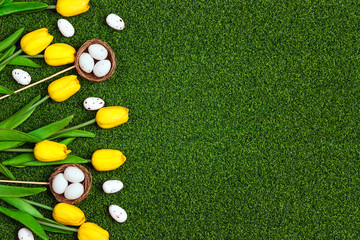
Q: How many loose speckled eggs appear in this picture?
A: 7